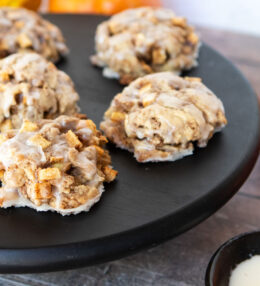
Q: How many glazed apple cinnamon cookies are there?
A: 5